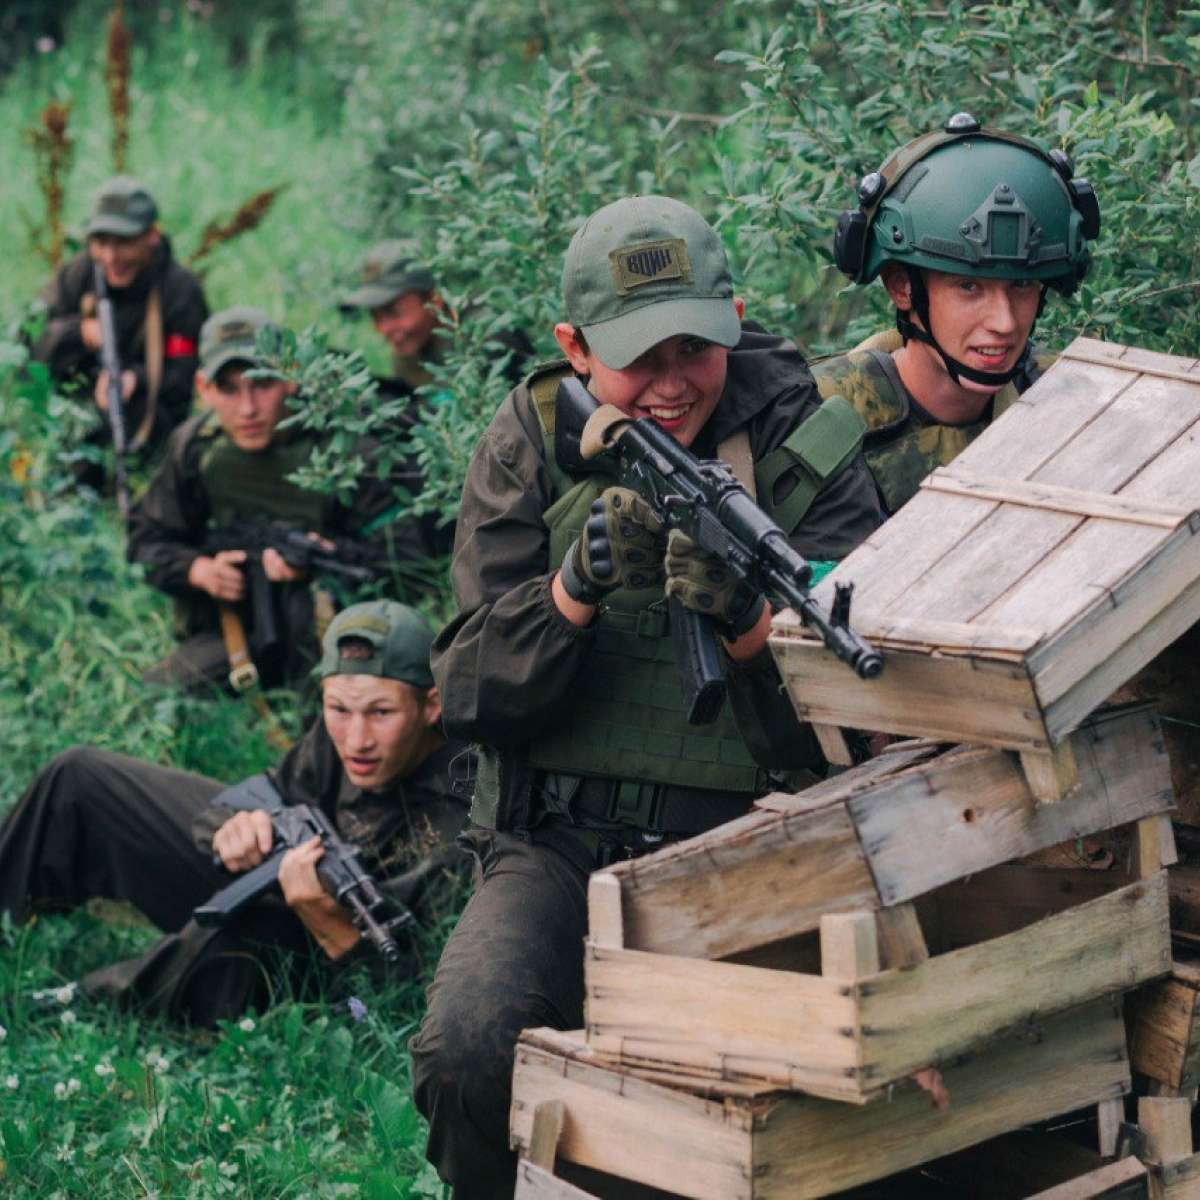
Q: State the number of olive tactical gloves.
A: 2